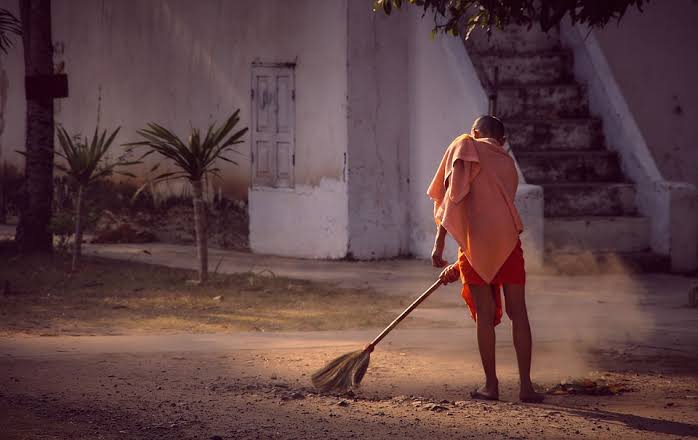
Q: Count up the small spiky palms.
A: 2